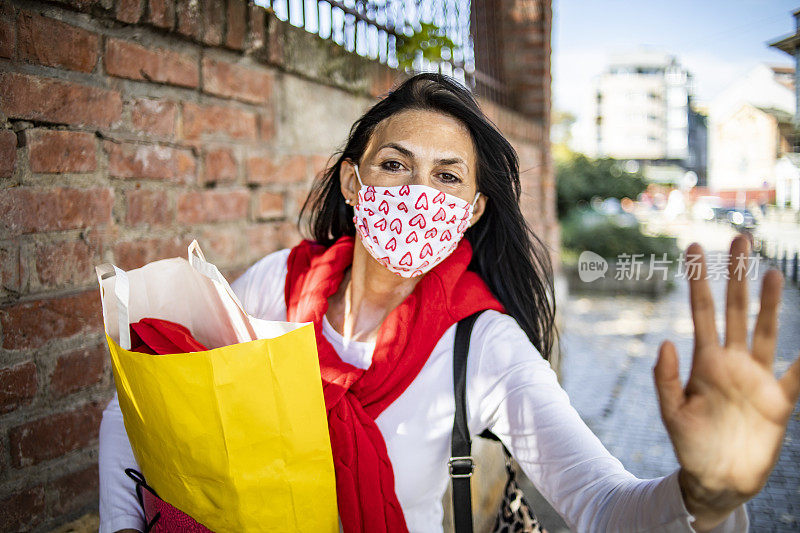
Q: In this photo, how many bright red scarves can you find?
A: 1